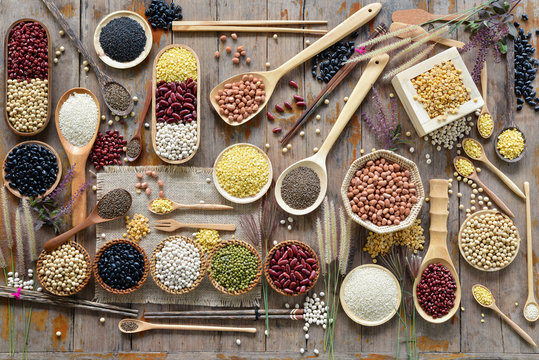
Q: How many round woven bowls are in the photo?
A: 5